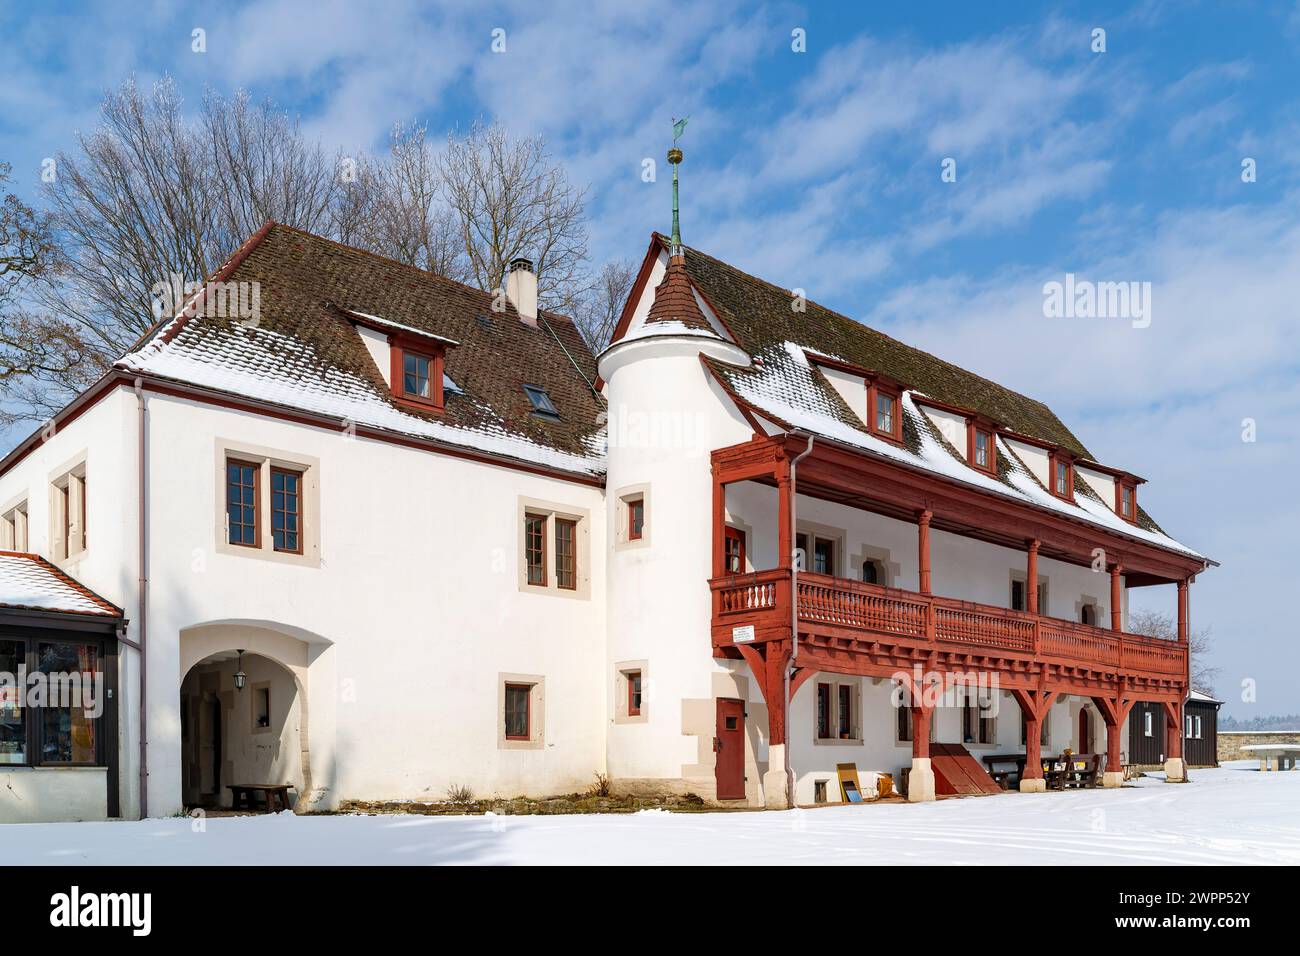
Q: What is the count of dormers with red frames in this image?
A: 5